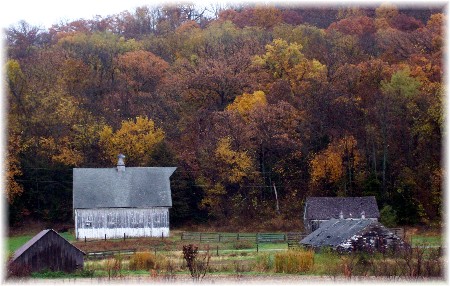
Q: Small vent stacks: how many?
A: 2